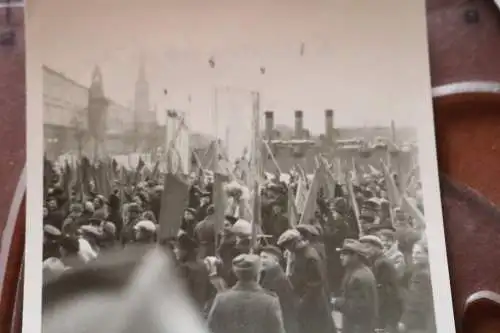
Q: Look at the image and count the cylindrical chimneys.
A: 3